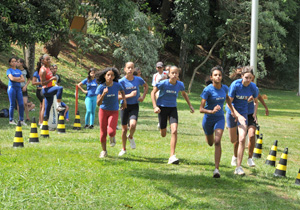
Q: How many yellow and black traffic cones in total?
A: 10